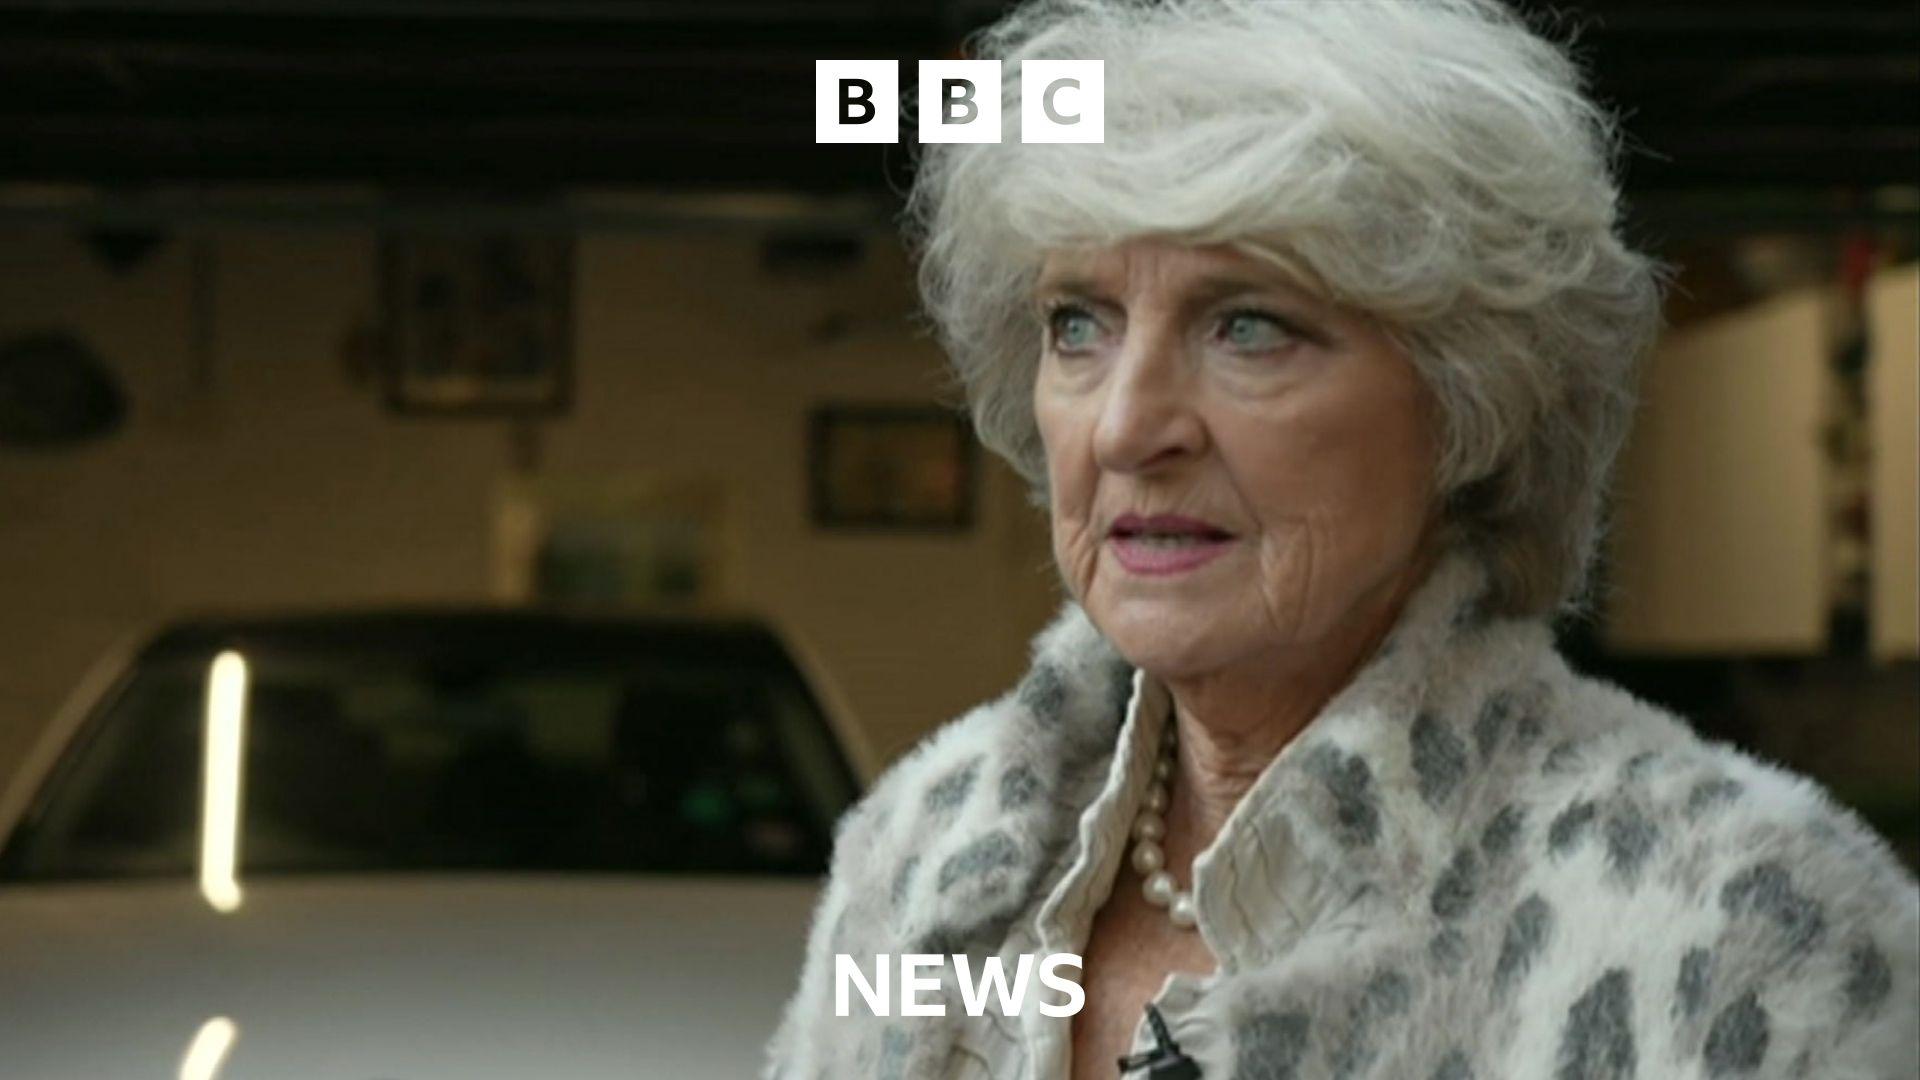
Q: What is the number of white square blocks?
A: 3